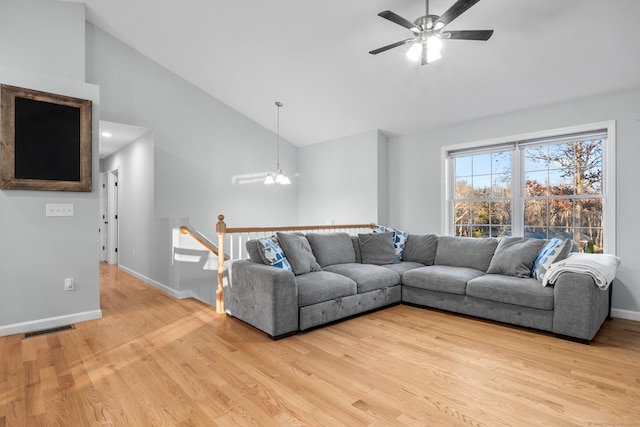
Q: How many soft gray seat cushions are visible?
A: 5